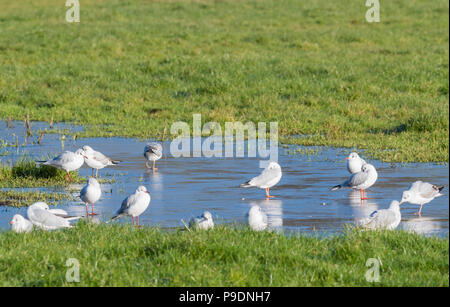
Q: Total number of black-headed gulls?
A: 14